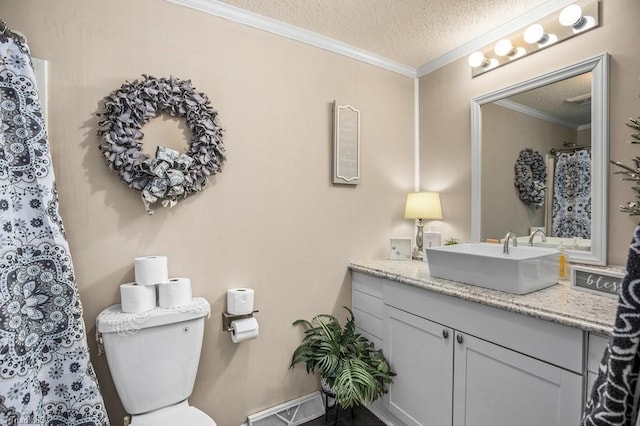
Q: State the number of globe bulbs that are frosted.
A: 4